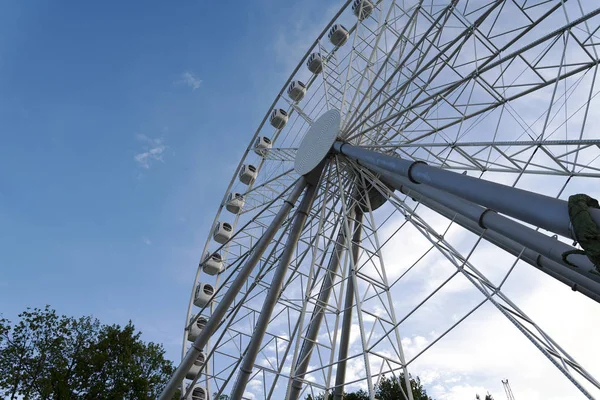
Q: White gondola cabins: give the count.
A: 14